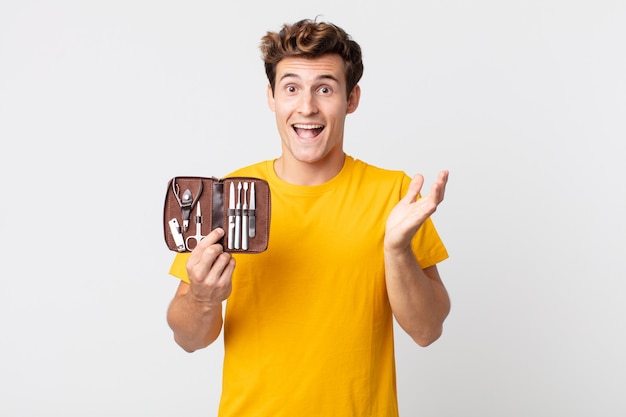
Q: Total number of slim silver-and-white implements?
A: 4